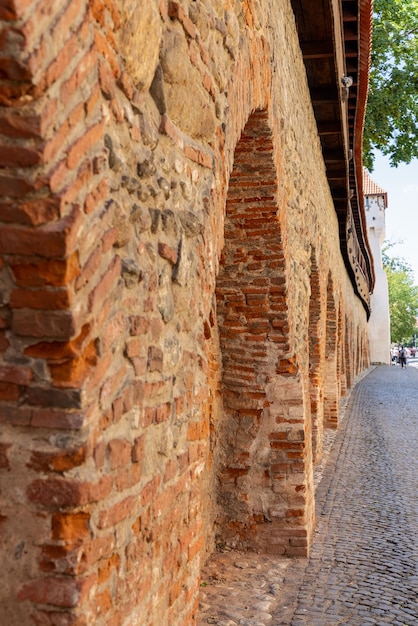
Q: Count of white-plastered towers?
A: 1